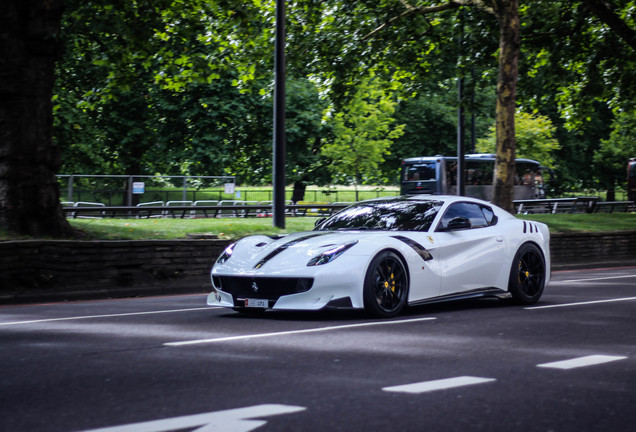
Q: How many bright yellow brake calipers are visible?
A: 2